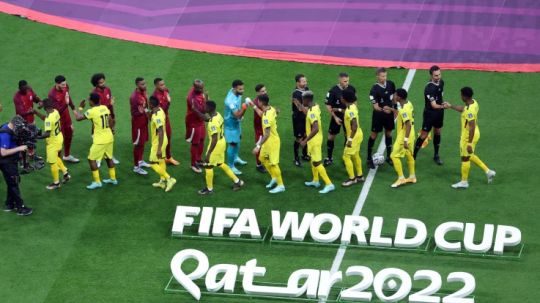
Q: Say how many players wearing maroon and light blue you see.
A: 8